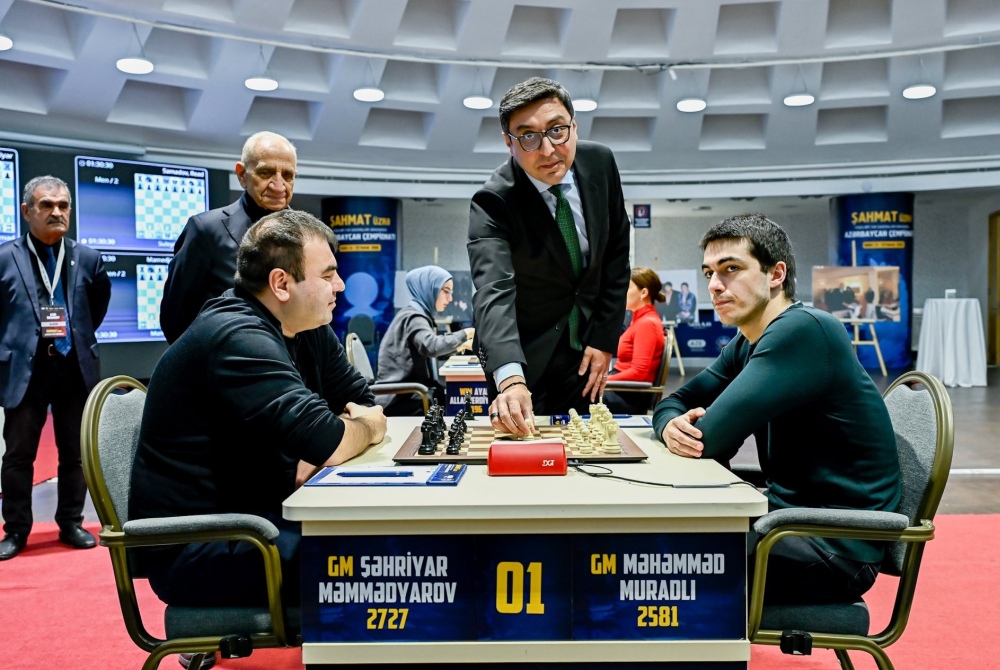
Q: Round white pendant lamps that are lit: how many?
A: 9